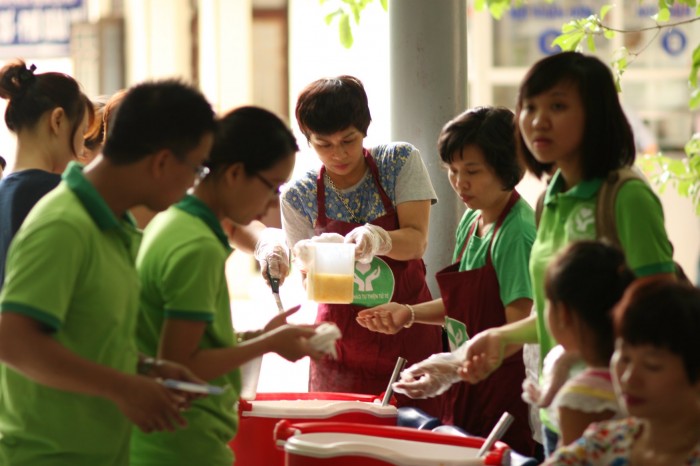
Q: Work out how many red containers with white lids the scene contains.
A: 2